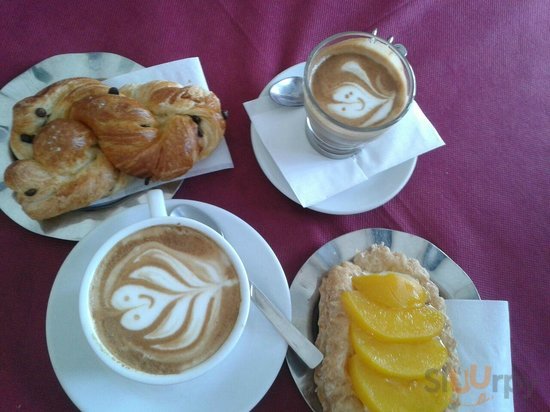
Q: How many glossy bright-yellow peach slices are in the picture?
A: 4